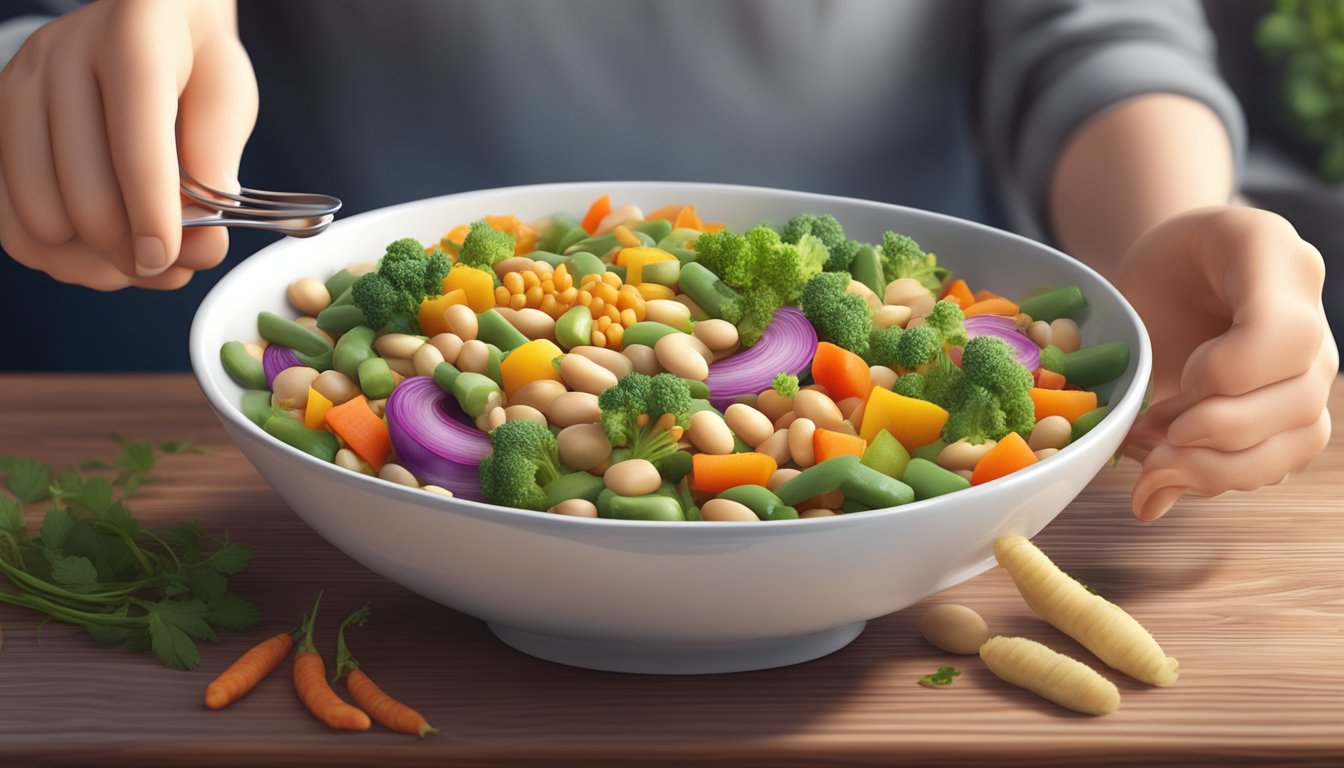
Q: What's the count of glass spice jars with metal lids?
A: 0